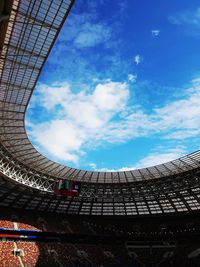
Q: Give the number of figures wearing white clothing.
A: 0